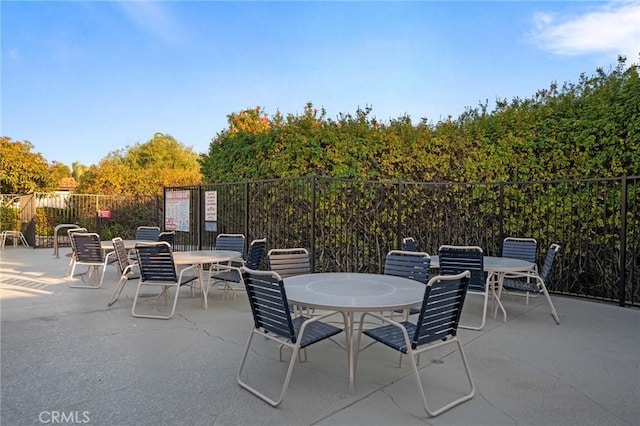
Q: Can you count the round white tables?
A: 4